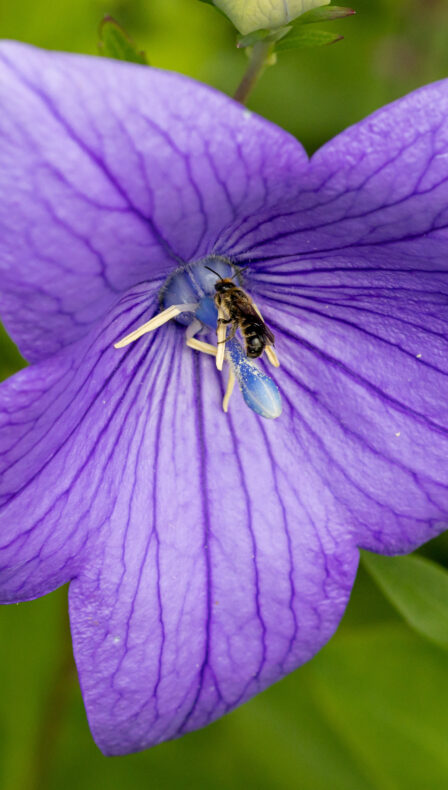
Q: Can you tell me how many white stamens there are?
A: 5